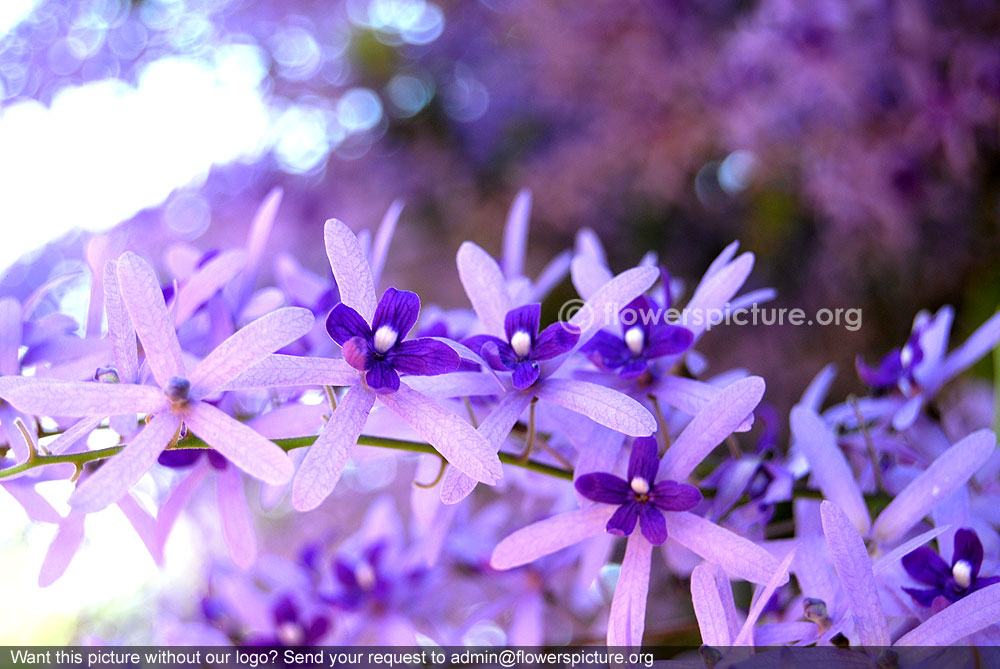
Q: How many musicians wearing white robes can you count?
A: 0